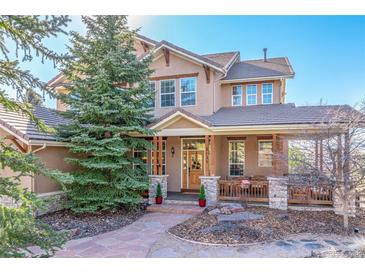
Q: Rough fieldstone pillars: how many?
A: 4